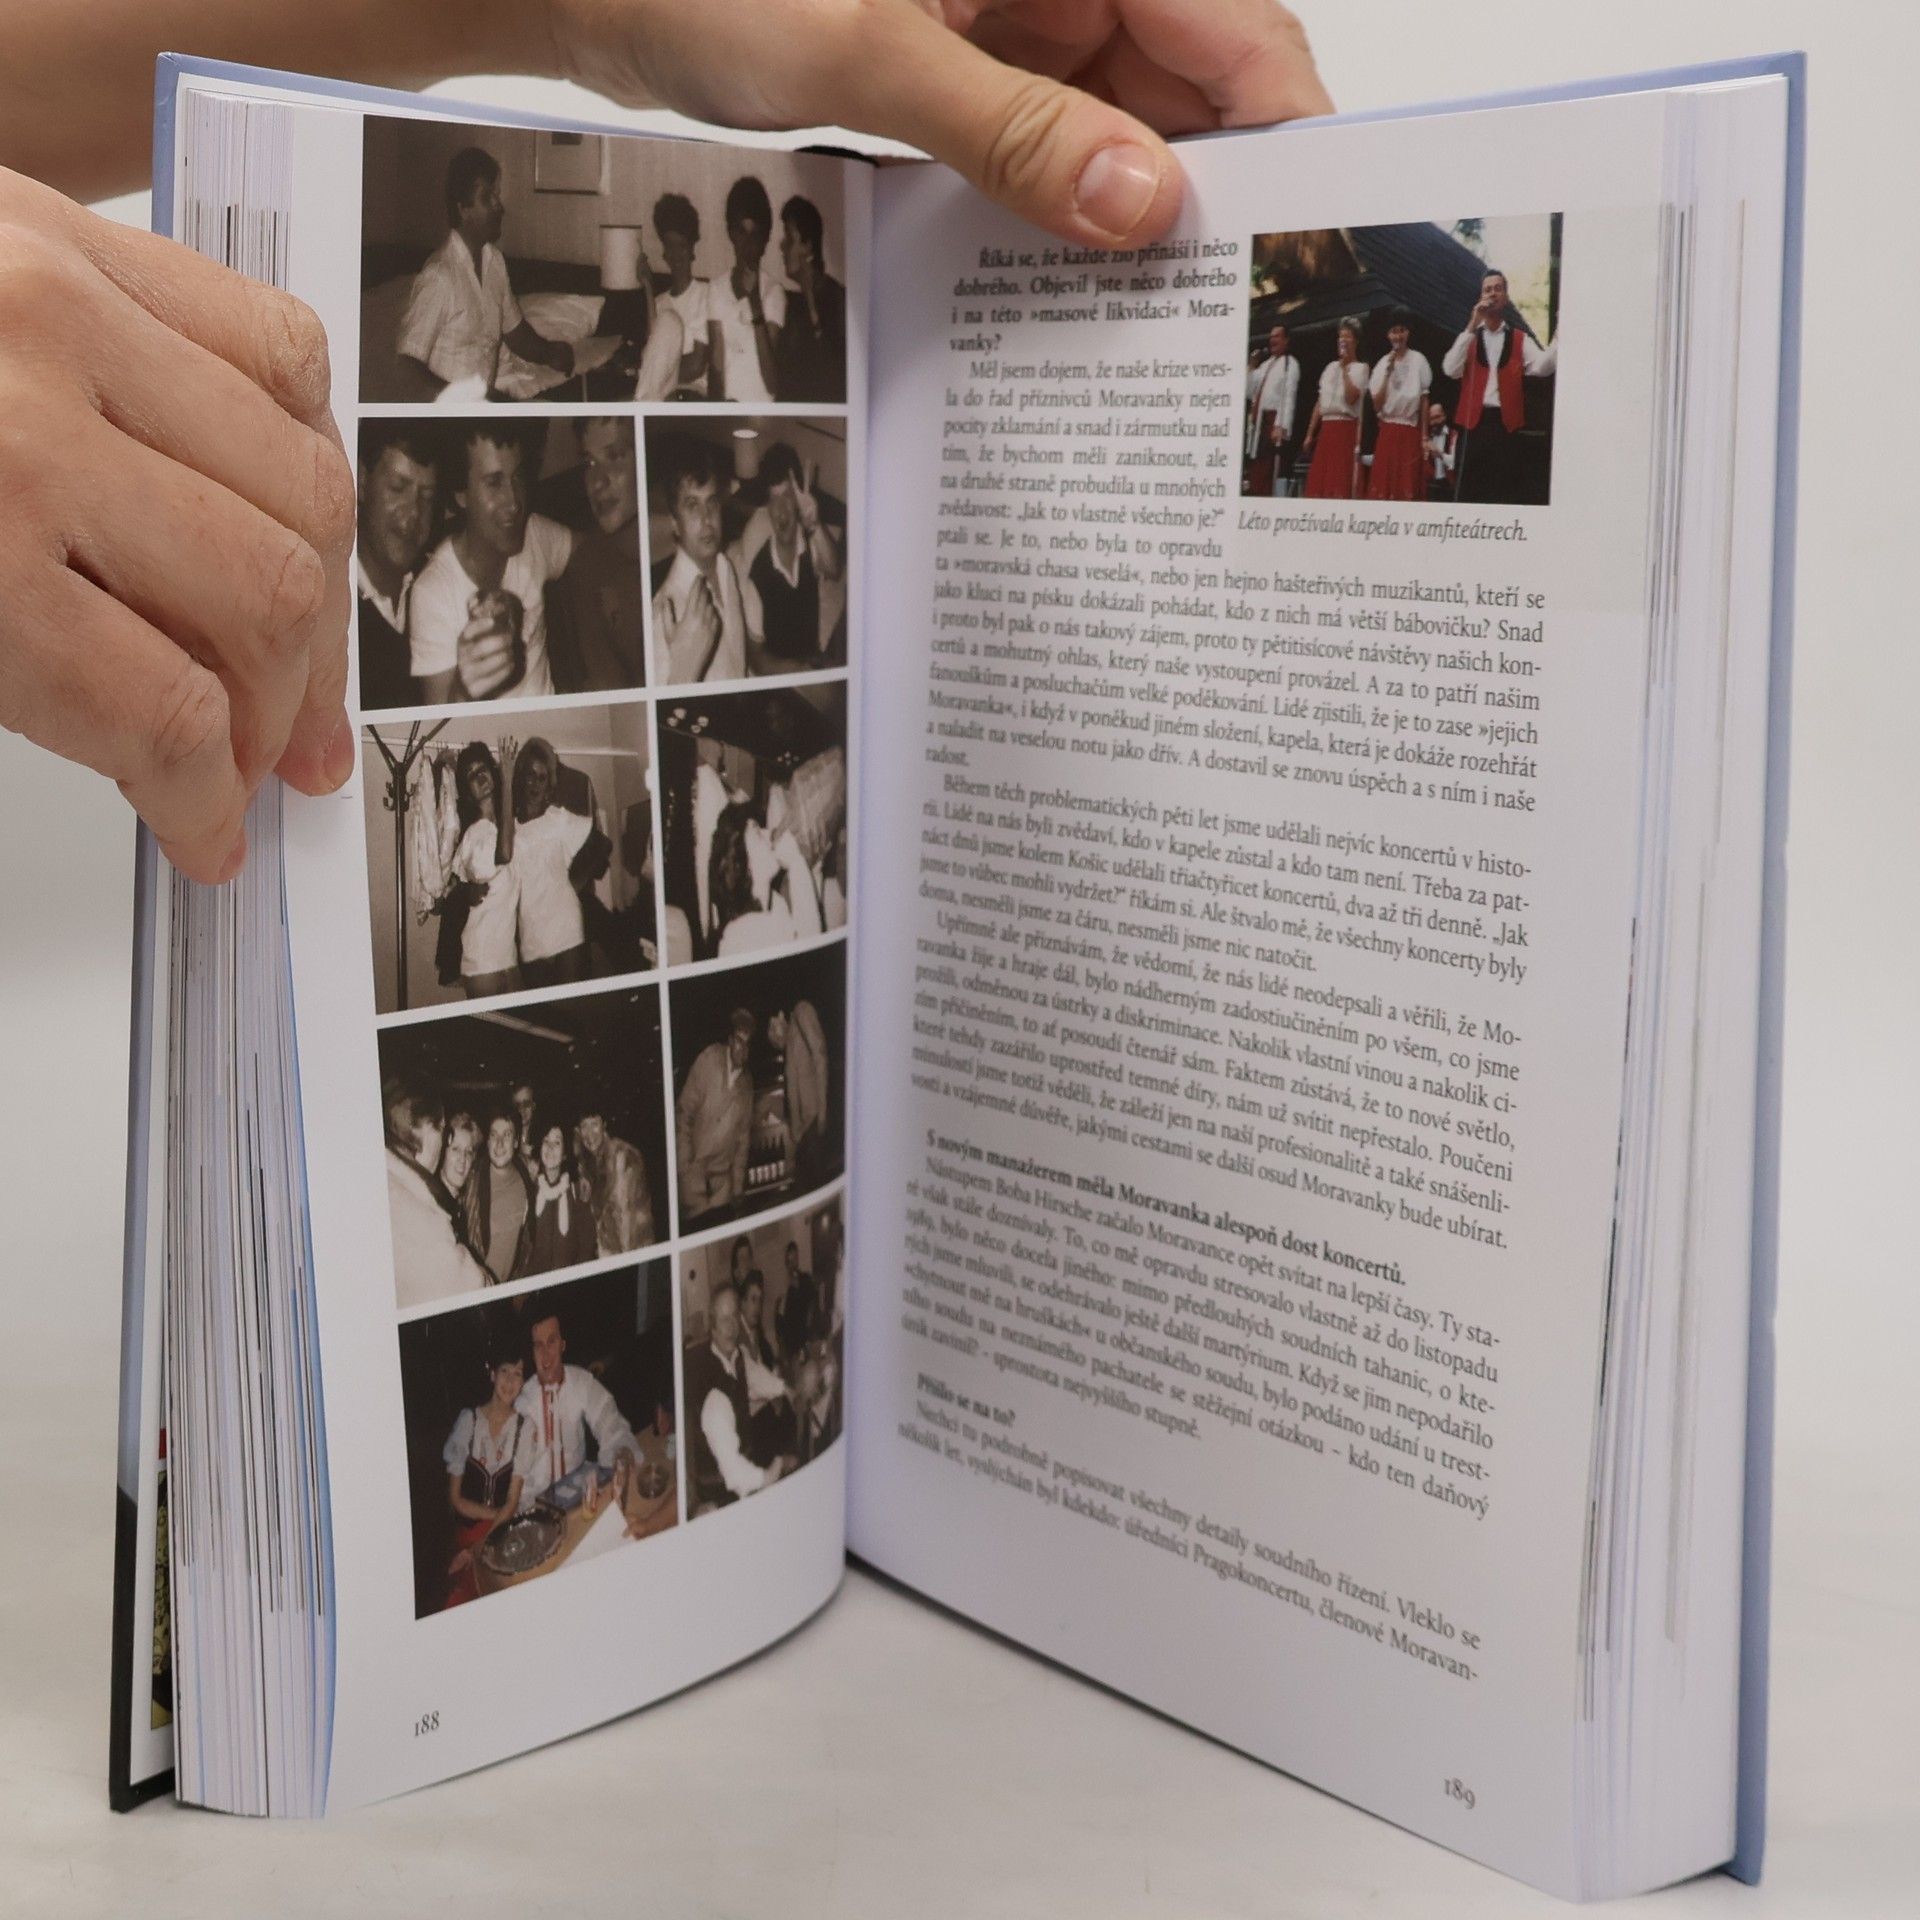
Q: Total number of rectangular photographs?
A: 10